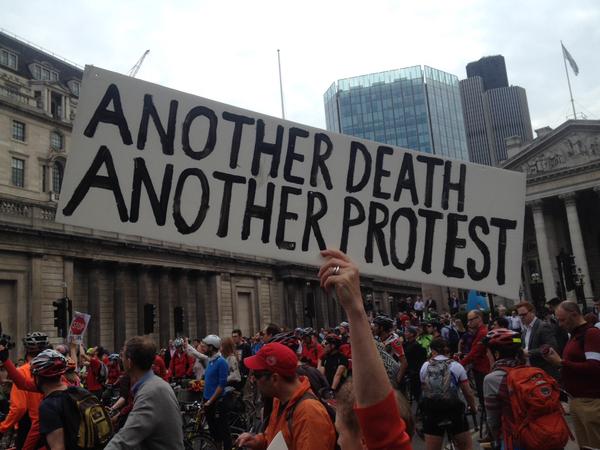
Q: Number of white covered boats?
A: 0